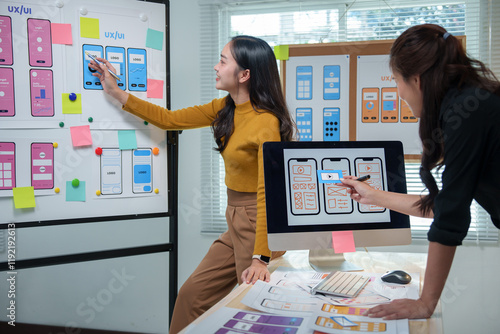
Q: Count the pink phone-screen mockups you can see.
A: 6